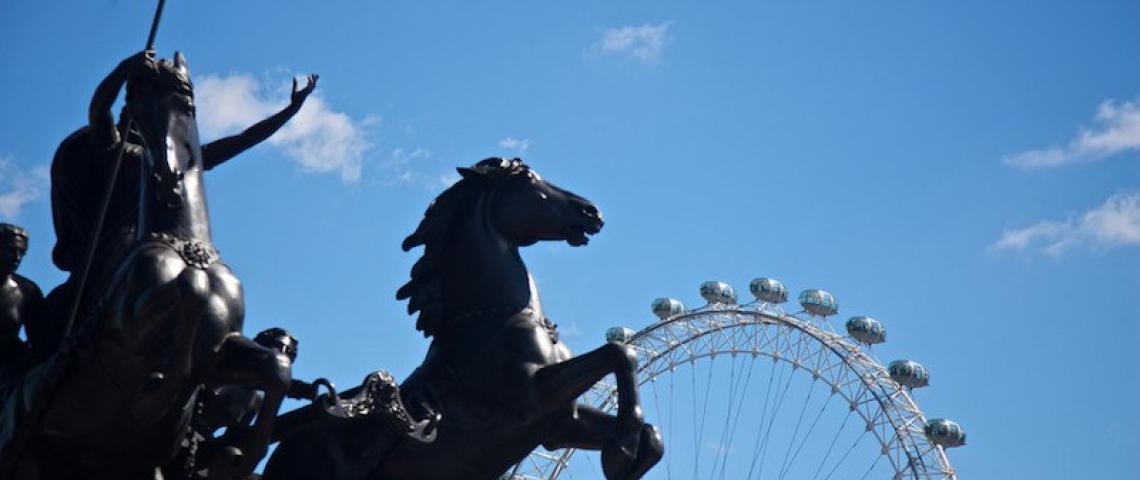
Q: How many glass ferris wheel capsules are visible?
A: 8